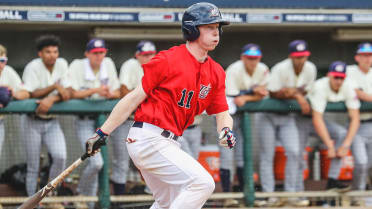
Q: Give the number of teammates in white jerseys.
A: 8